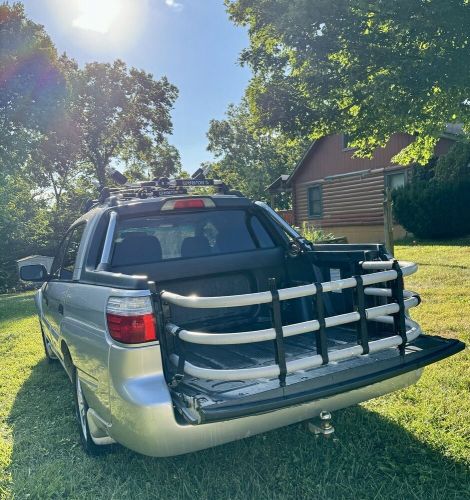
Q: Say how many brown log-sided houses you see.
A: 1